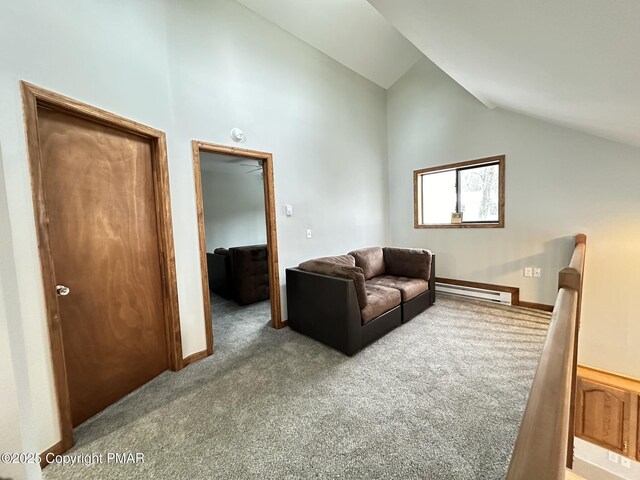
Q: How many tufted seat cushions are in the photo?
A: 2